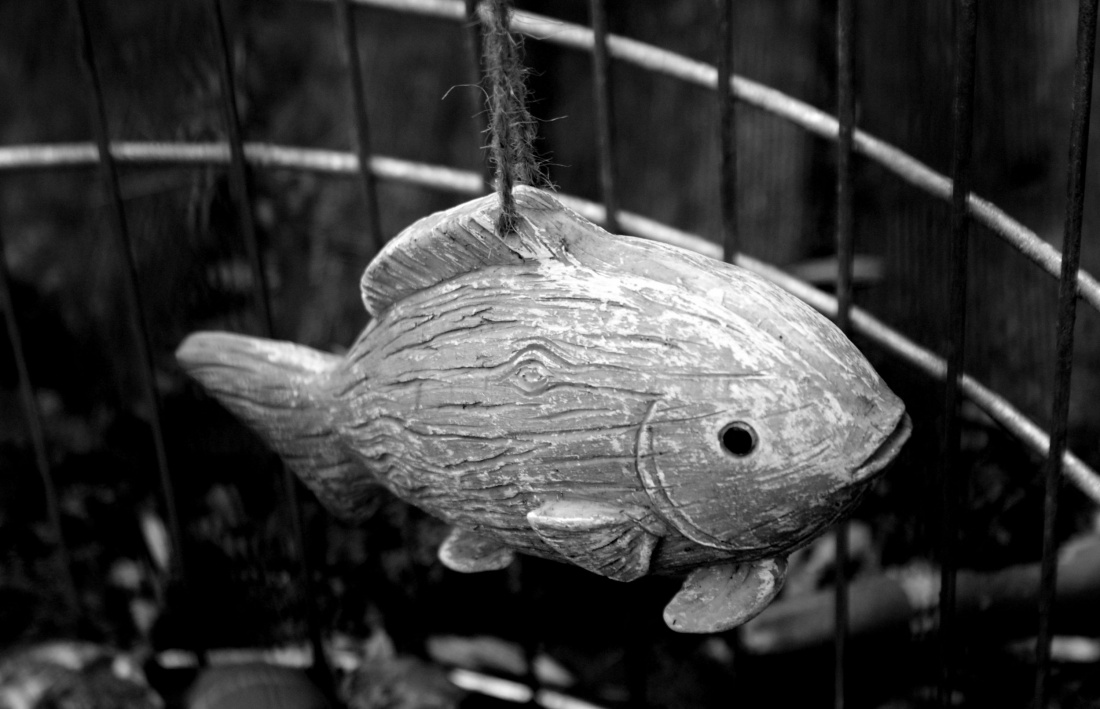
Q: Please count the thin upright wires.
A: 10